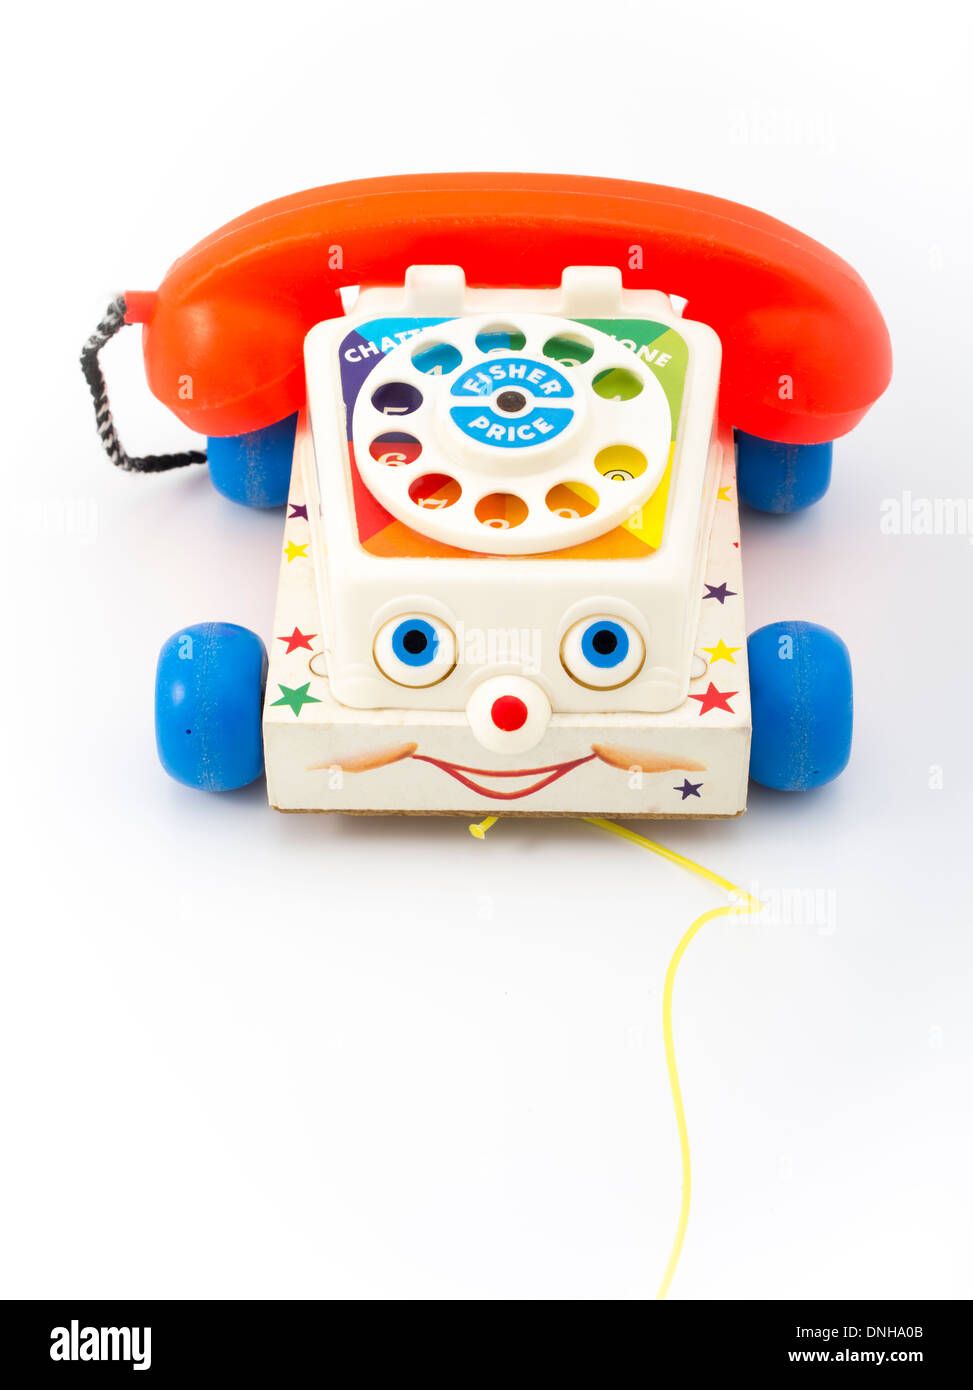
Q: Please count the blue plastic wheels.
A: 4